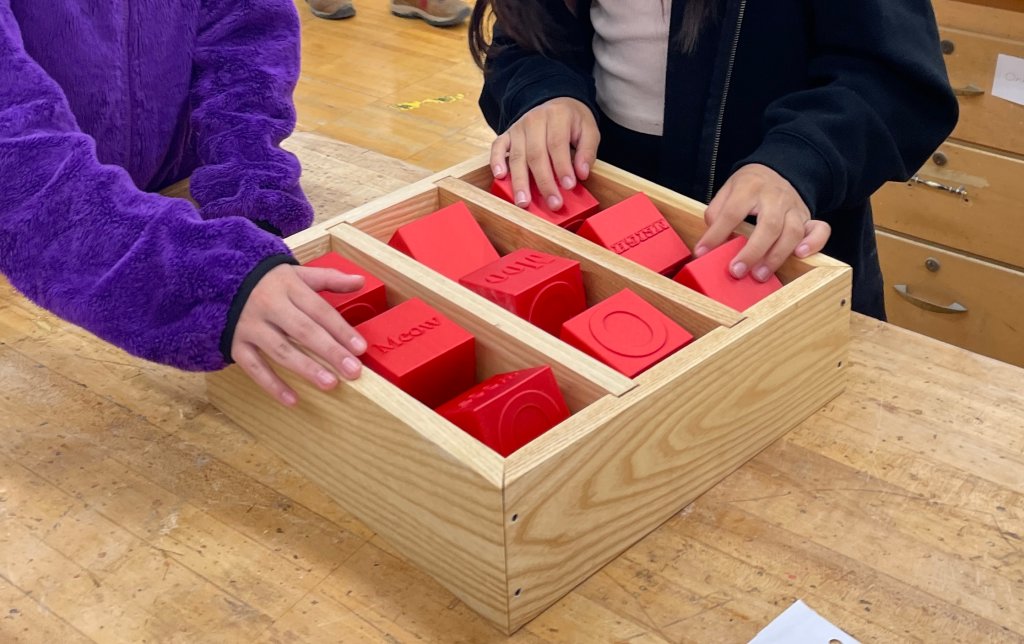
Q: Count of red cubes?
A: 9